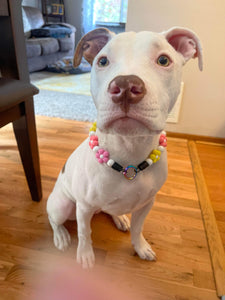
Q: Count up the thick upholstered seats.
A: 1